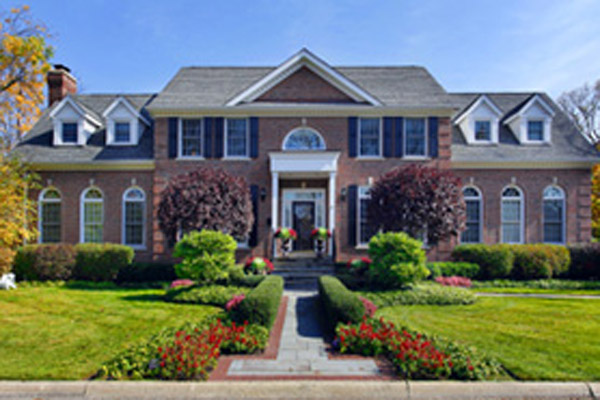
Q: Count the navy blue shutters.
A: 10